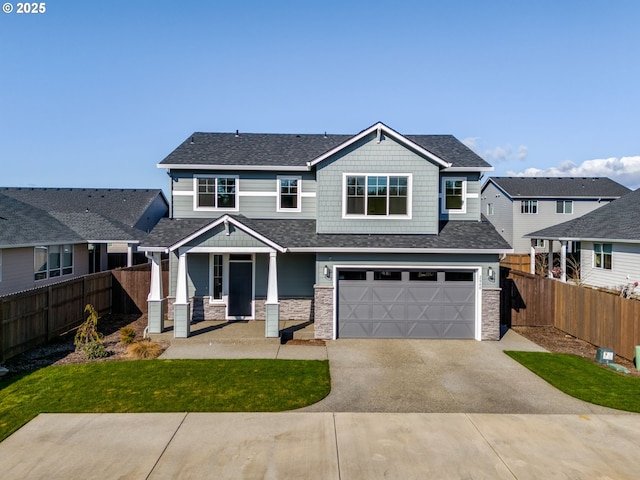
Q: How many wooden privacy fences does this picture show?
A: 2